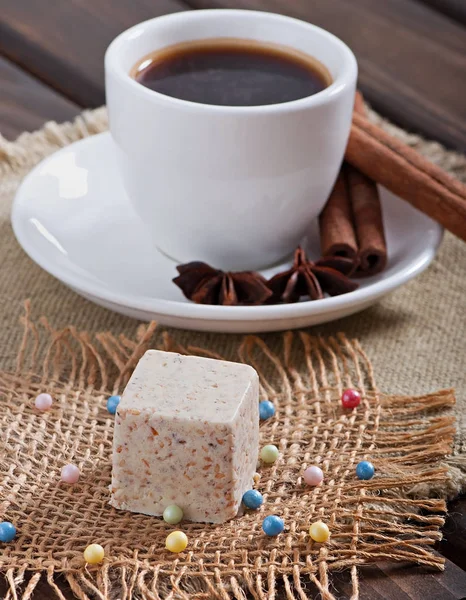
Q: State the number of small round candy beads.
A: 15